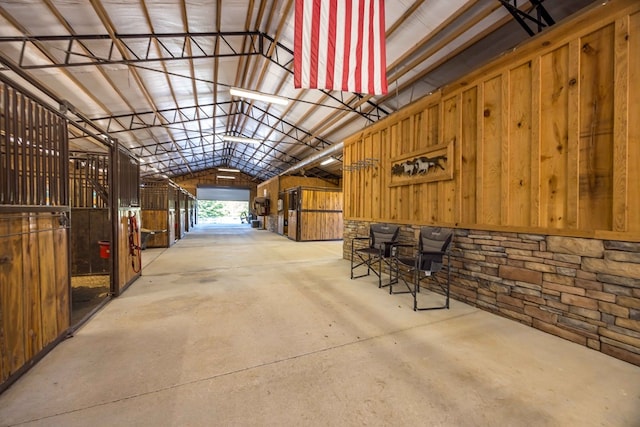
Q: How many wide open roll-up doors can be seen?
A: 1